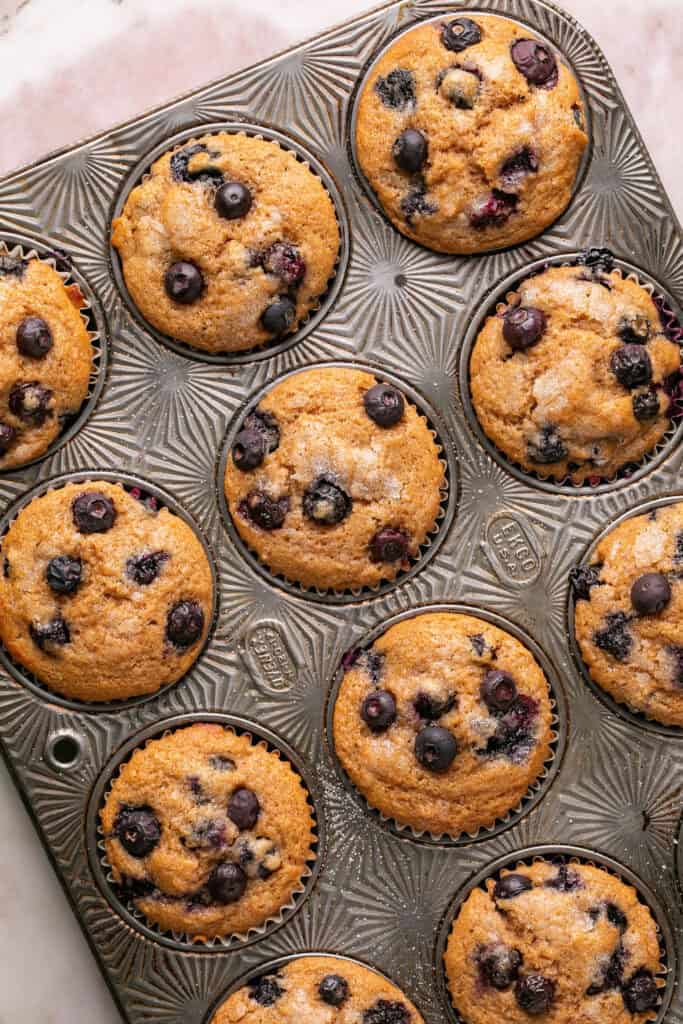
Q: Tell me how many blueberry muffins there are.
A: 11